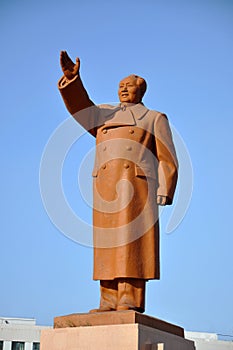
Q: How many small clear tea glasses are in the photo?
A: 0